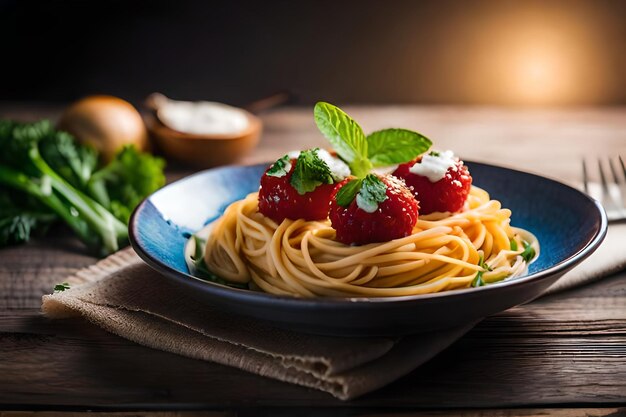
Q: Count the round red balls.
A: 3